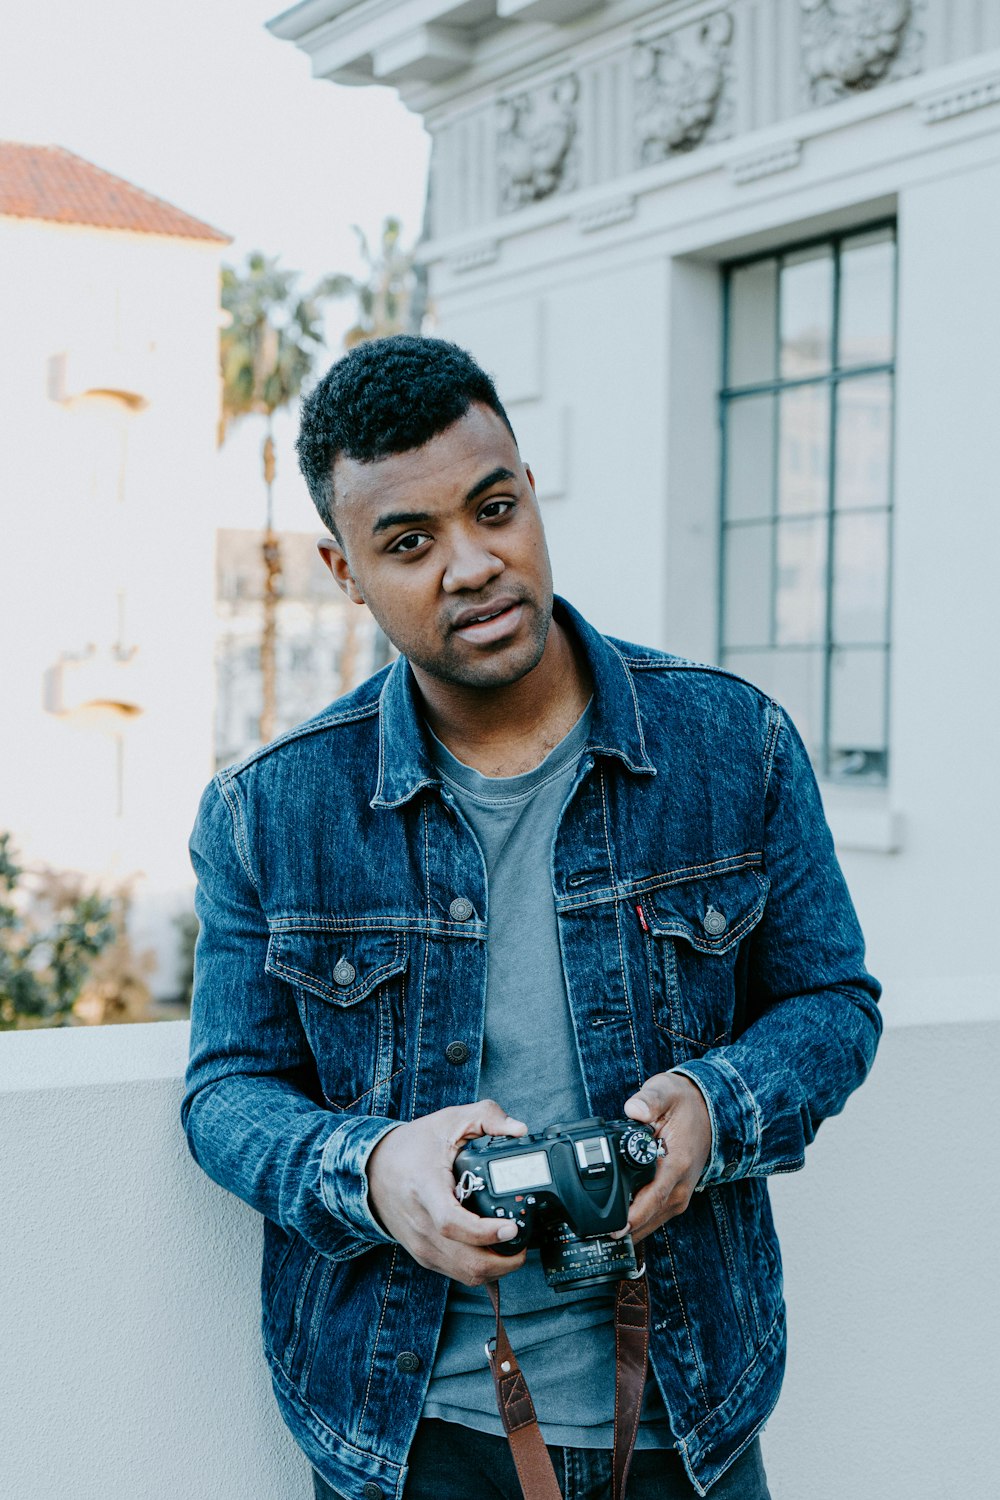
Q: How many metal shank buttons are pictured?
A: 7